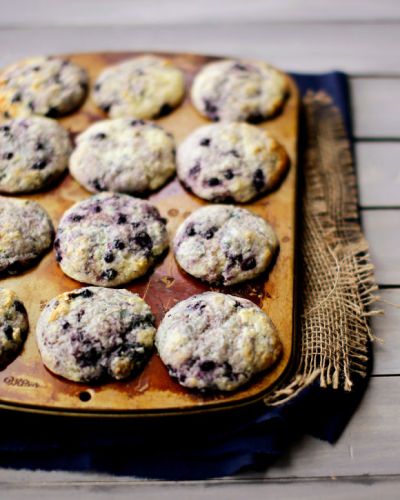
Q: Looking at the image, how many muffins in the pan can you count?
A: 12